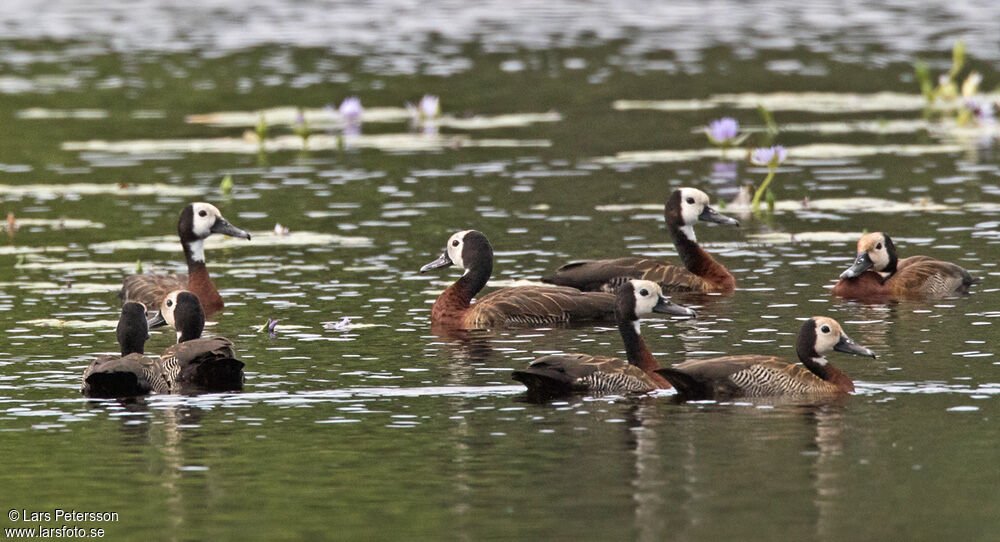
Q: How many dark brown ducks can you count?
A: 8